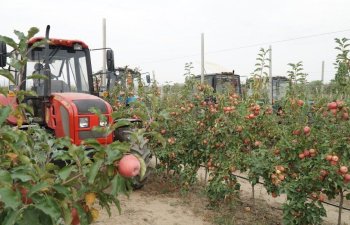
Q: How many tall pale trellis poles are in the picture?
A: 4